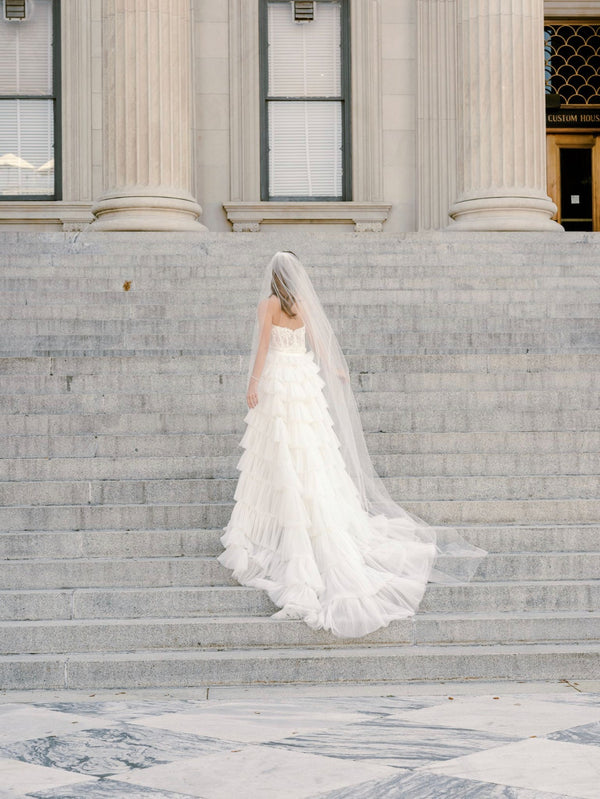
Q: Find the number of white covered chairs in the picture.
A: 0